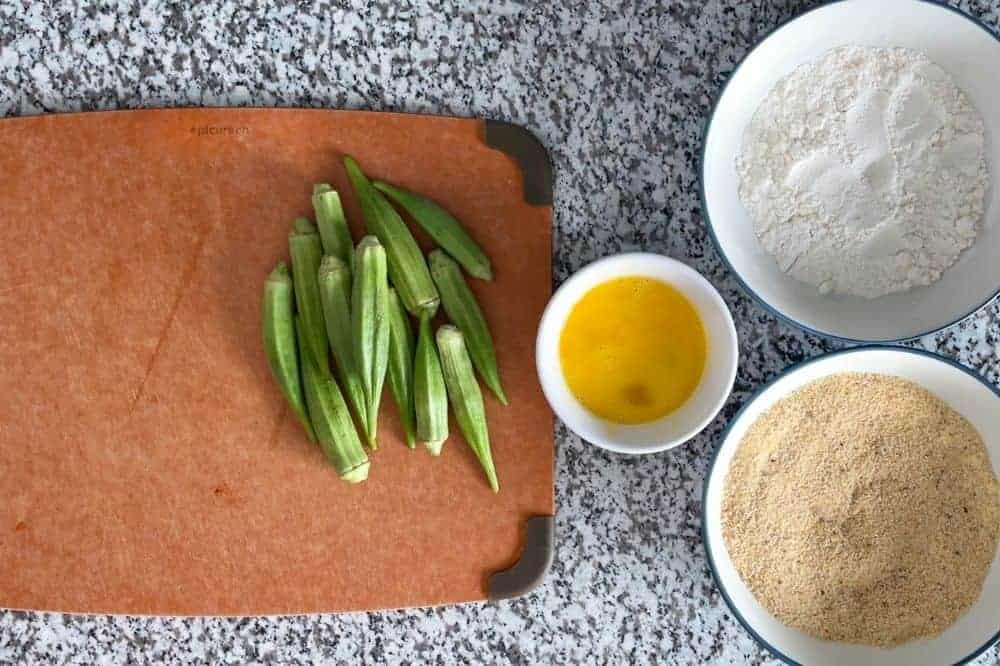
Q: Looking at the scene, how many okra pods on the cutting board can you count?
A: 12